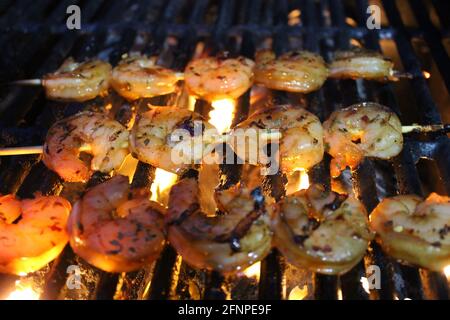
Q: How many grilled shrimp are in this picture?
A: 14